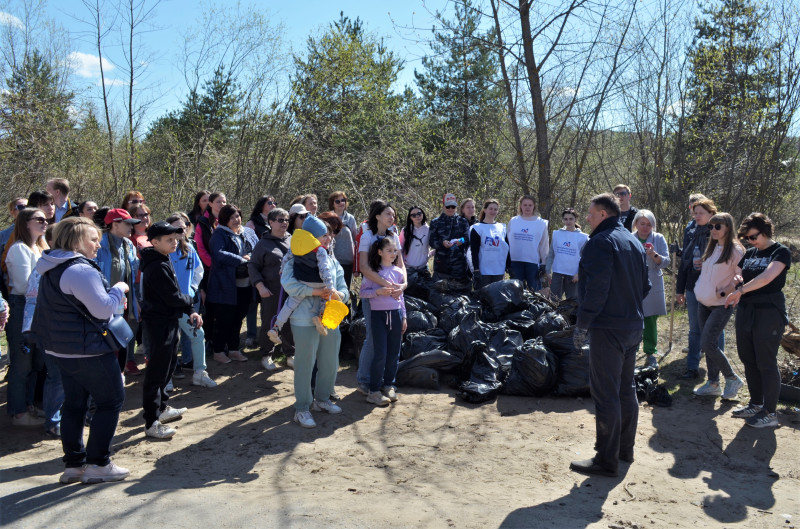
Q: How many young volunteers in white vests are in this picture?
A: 3